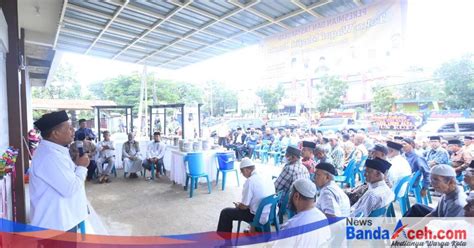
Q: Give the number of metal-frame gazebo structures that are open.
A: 2